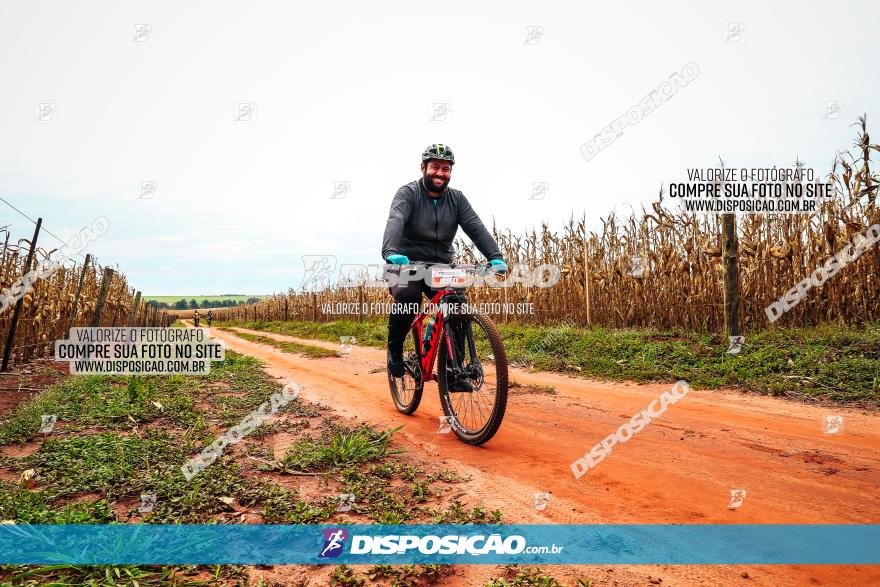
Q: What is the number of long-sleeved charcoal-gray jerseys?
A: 1